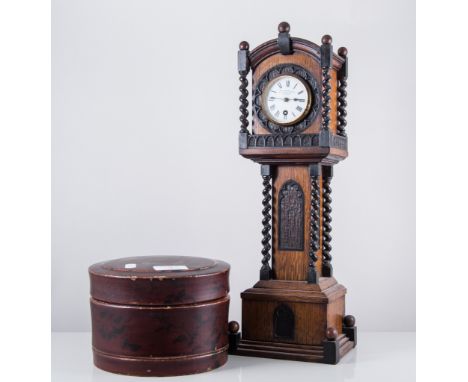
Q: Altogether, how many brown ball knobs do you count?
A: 7